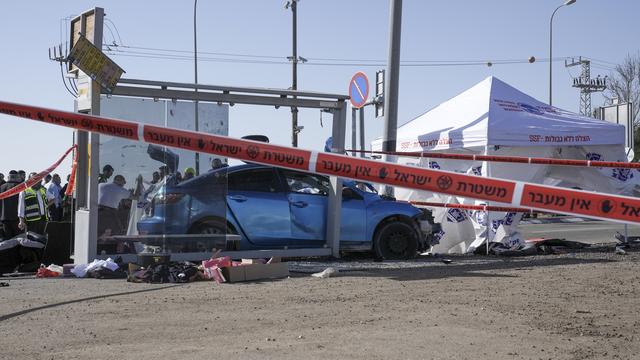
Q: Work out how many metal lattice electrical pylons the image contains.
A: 1